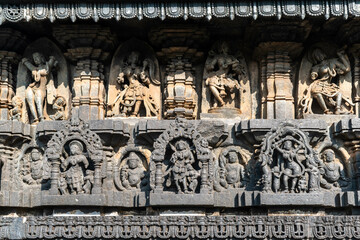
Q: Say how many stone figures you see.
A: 11